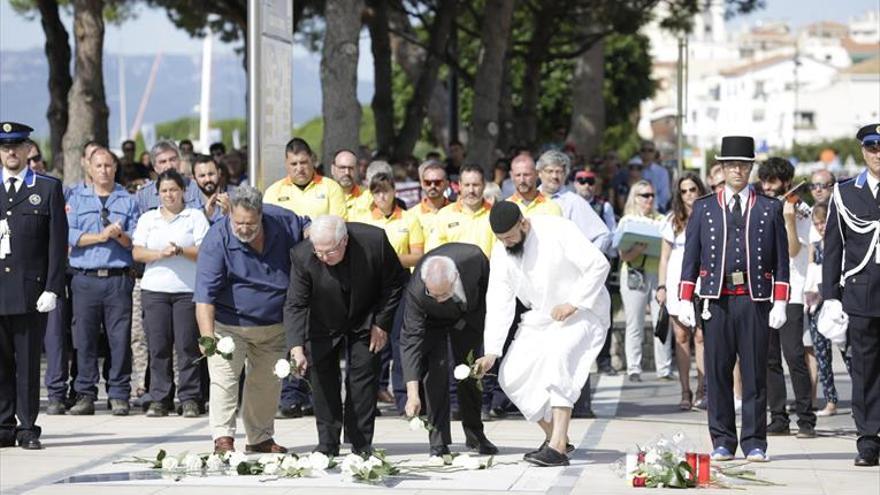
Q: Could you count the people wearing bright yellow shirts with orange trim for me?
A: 6